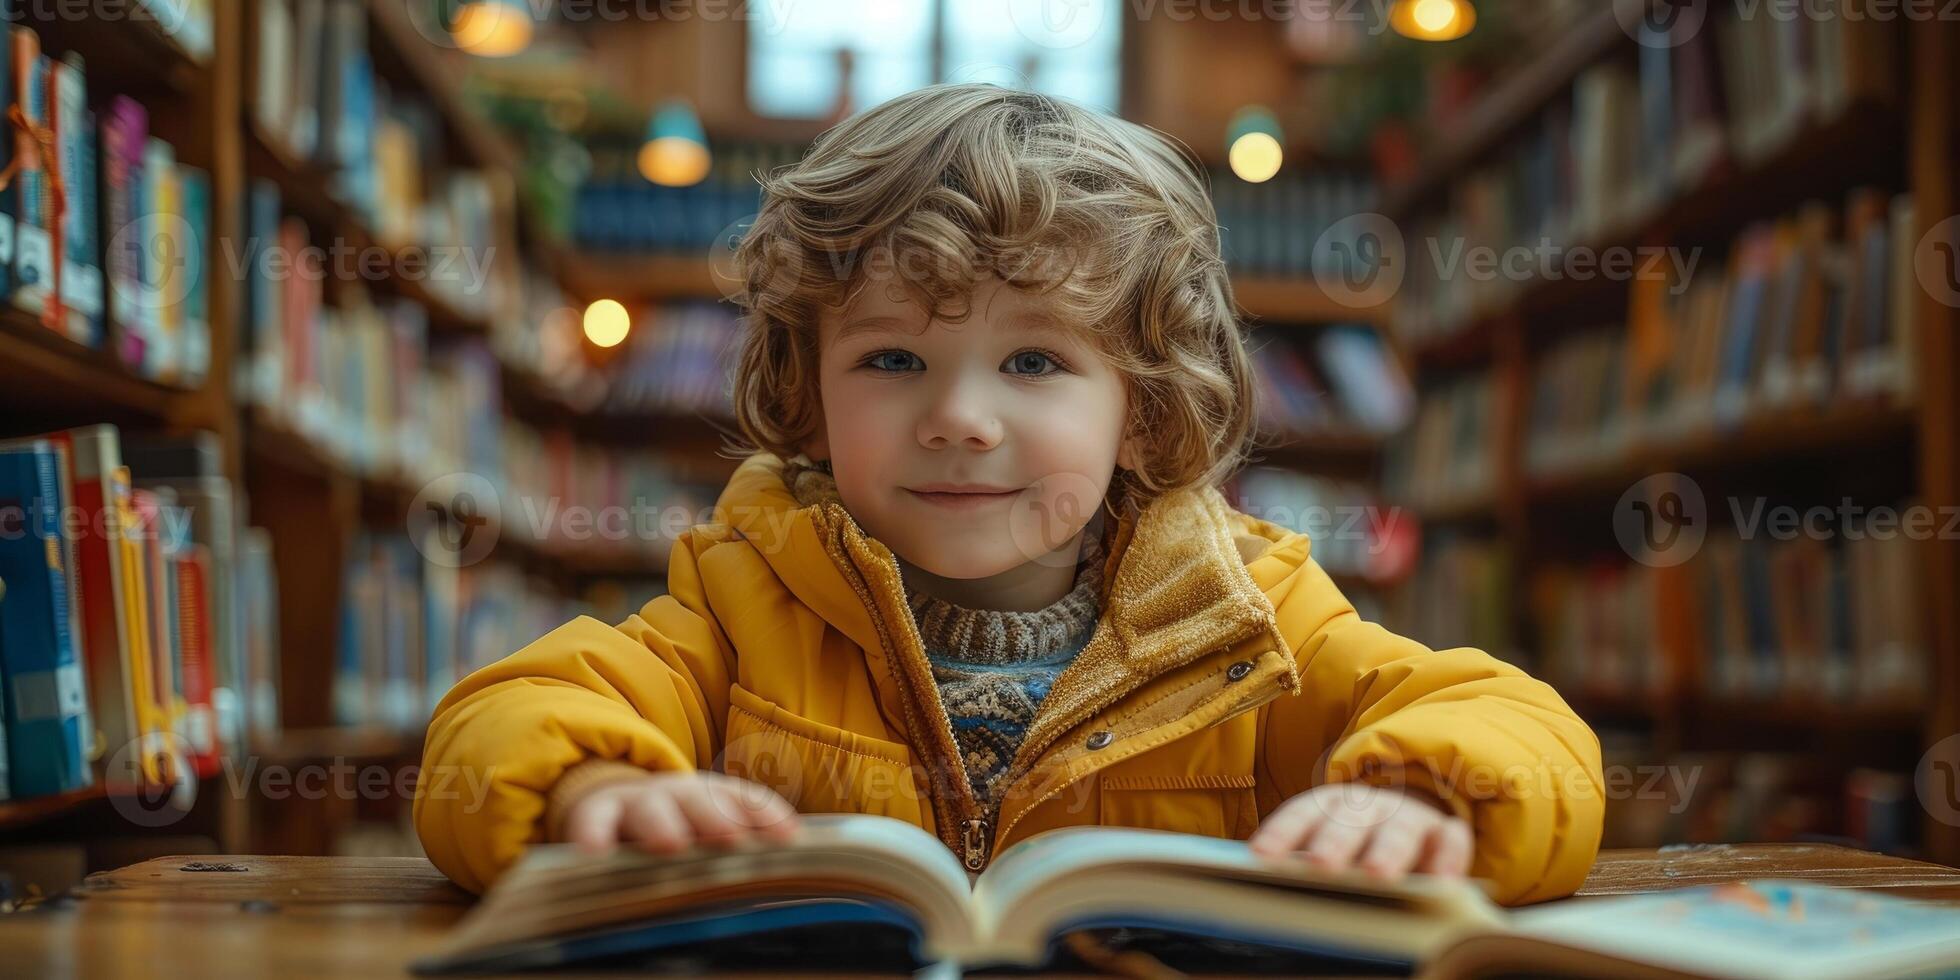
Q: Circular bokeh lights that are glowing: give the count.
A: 5